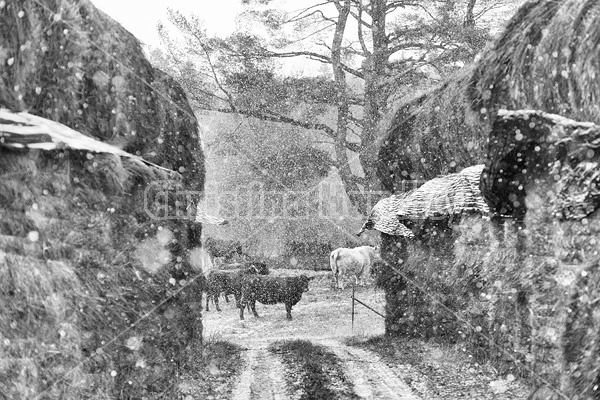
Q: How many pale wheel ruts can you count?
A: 2